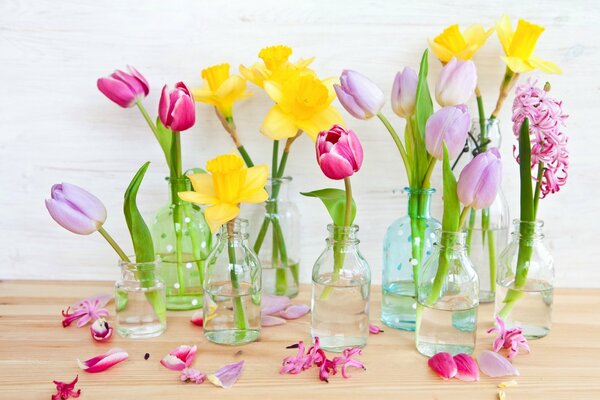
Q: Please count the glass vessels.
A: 9